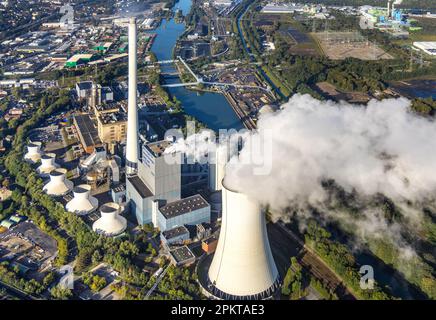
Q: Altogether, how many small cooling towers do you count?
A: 5